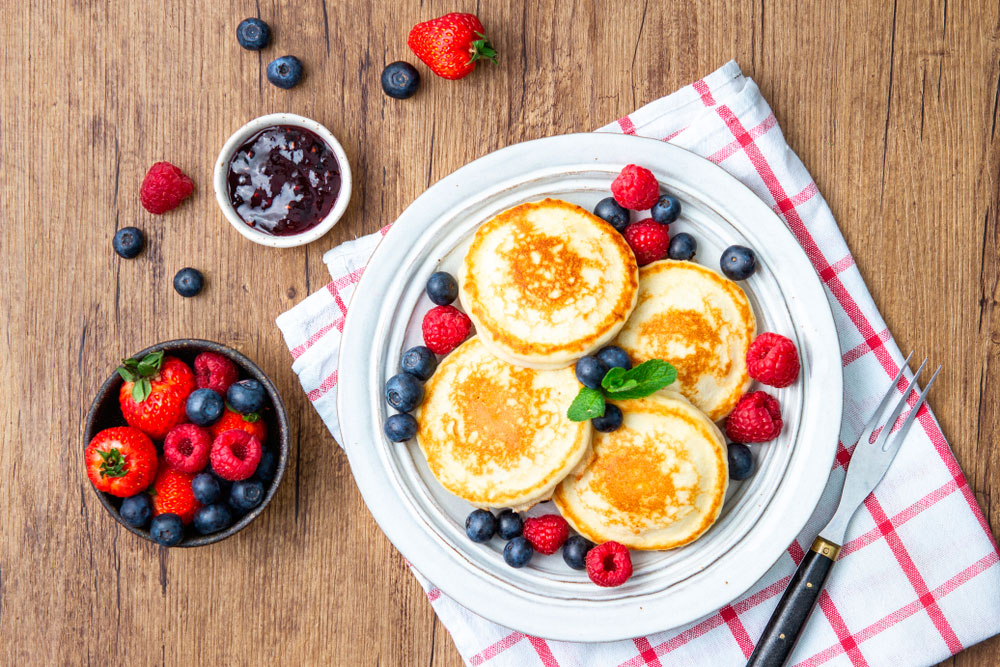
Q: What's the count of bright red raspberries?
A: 11